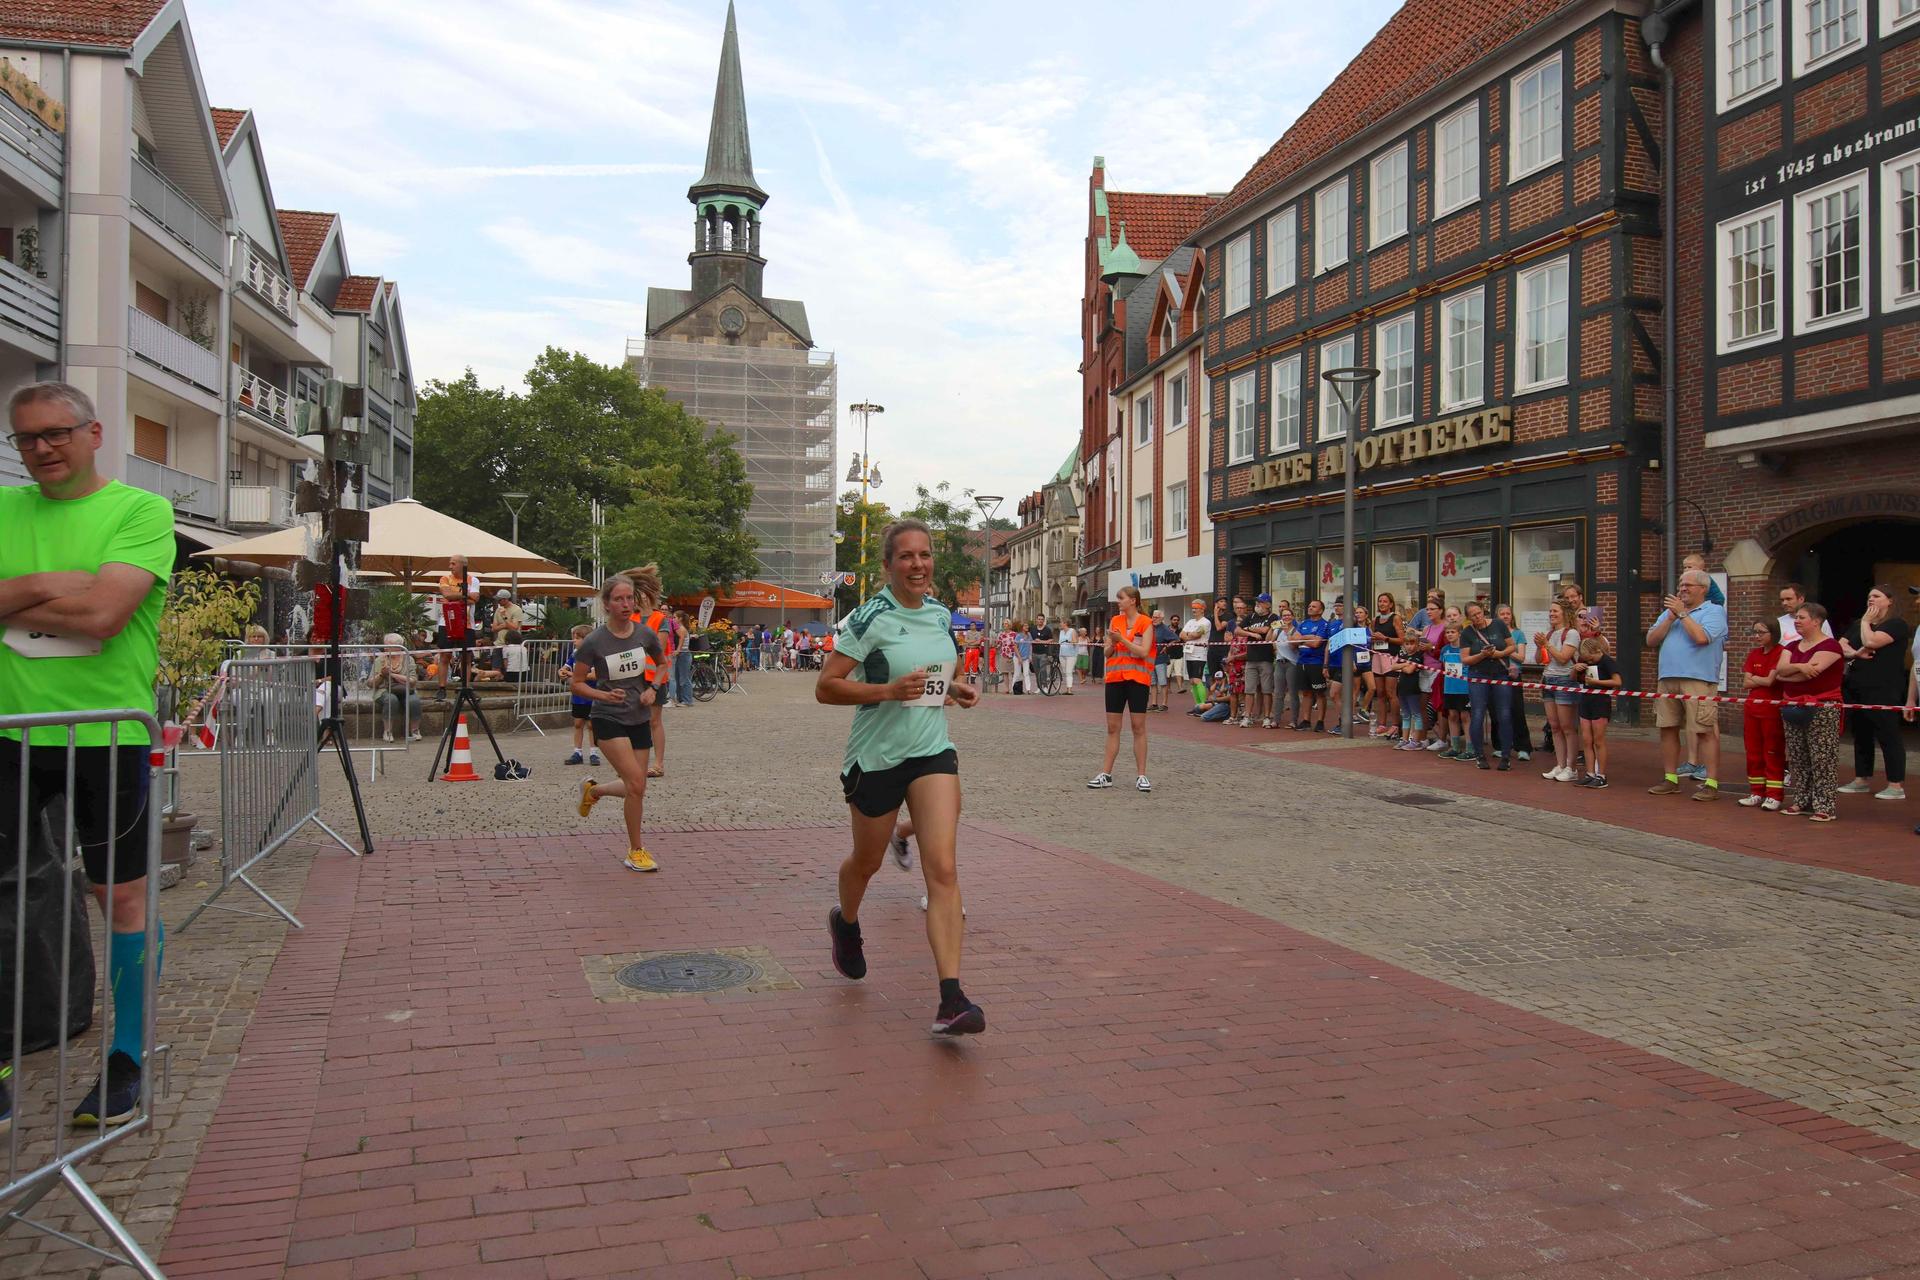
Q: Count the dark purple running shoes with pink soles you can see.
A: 2